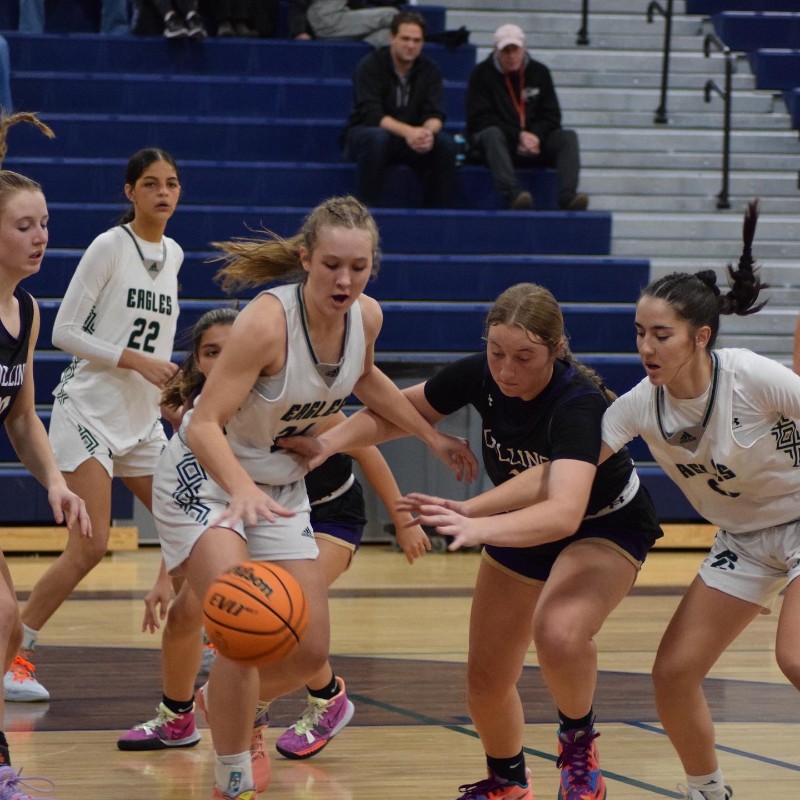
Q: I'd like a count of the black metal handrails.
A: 3